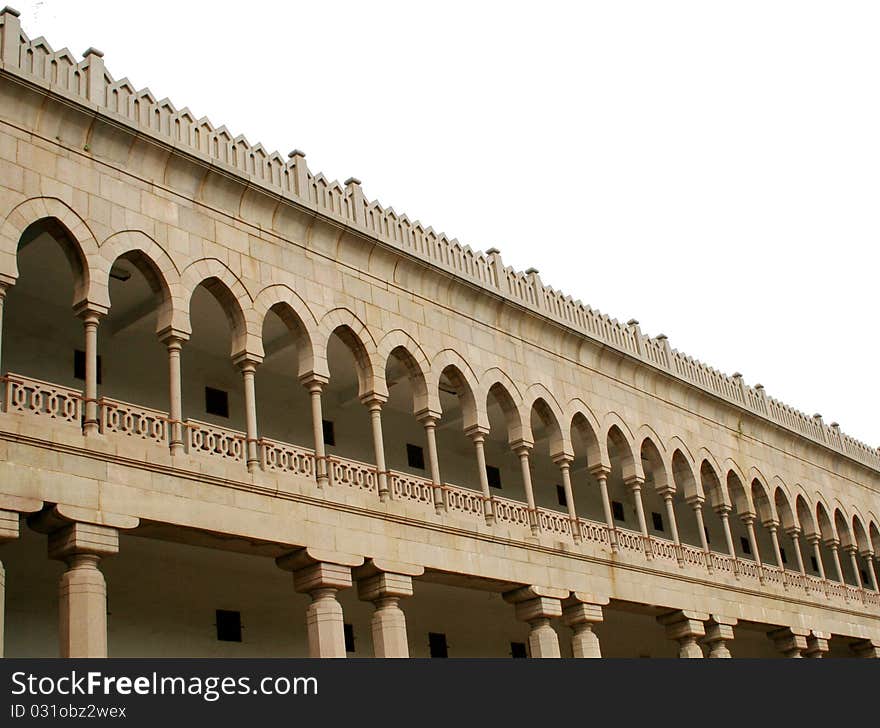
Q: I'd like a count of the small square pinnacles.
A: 12